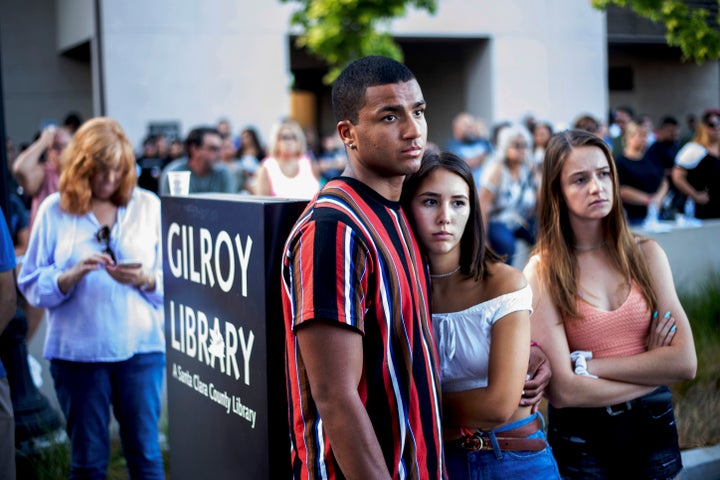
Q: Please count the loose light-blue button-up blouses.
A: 1